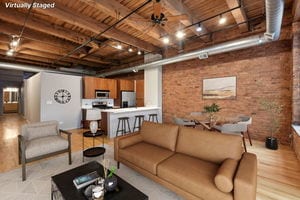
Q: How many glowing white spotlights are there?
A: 9